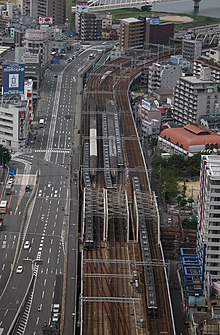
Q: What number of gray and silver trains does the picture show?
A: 4